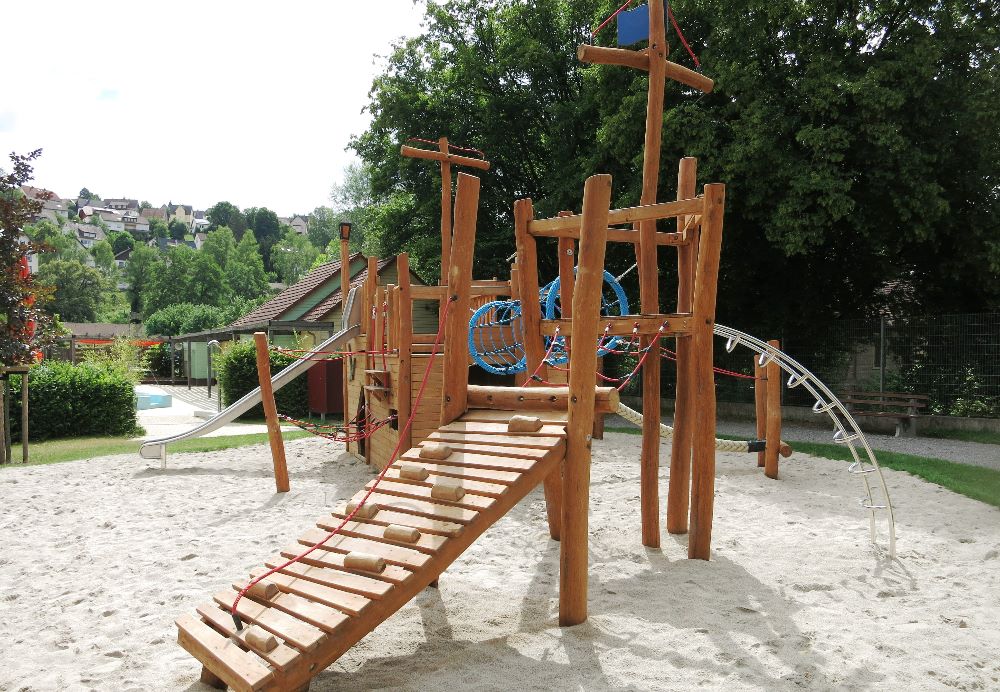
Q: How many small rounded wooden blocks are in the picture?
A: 9